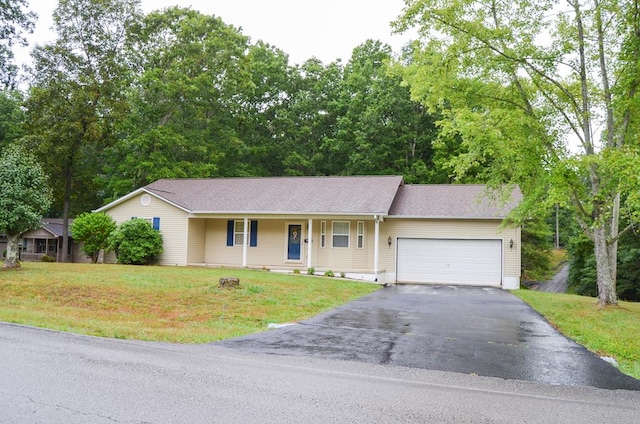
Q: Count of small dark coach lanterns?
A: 2